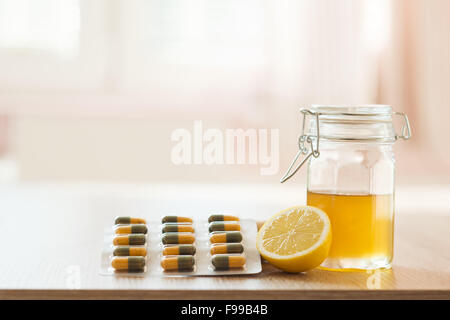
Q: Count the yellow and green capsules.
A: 15